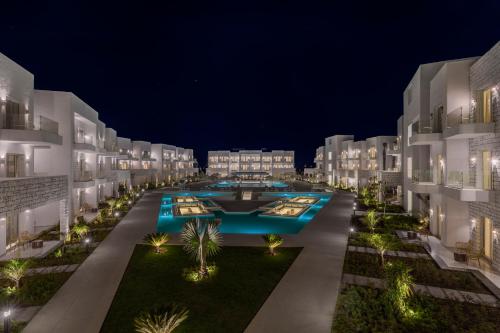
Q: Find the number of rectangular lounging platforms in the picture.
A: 4